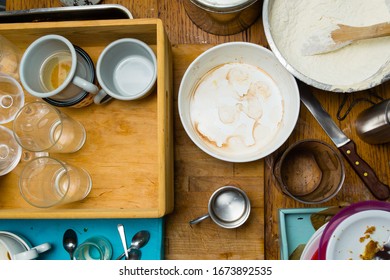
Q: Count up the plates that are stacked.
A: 3